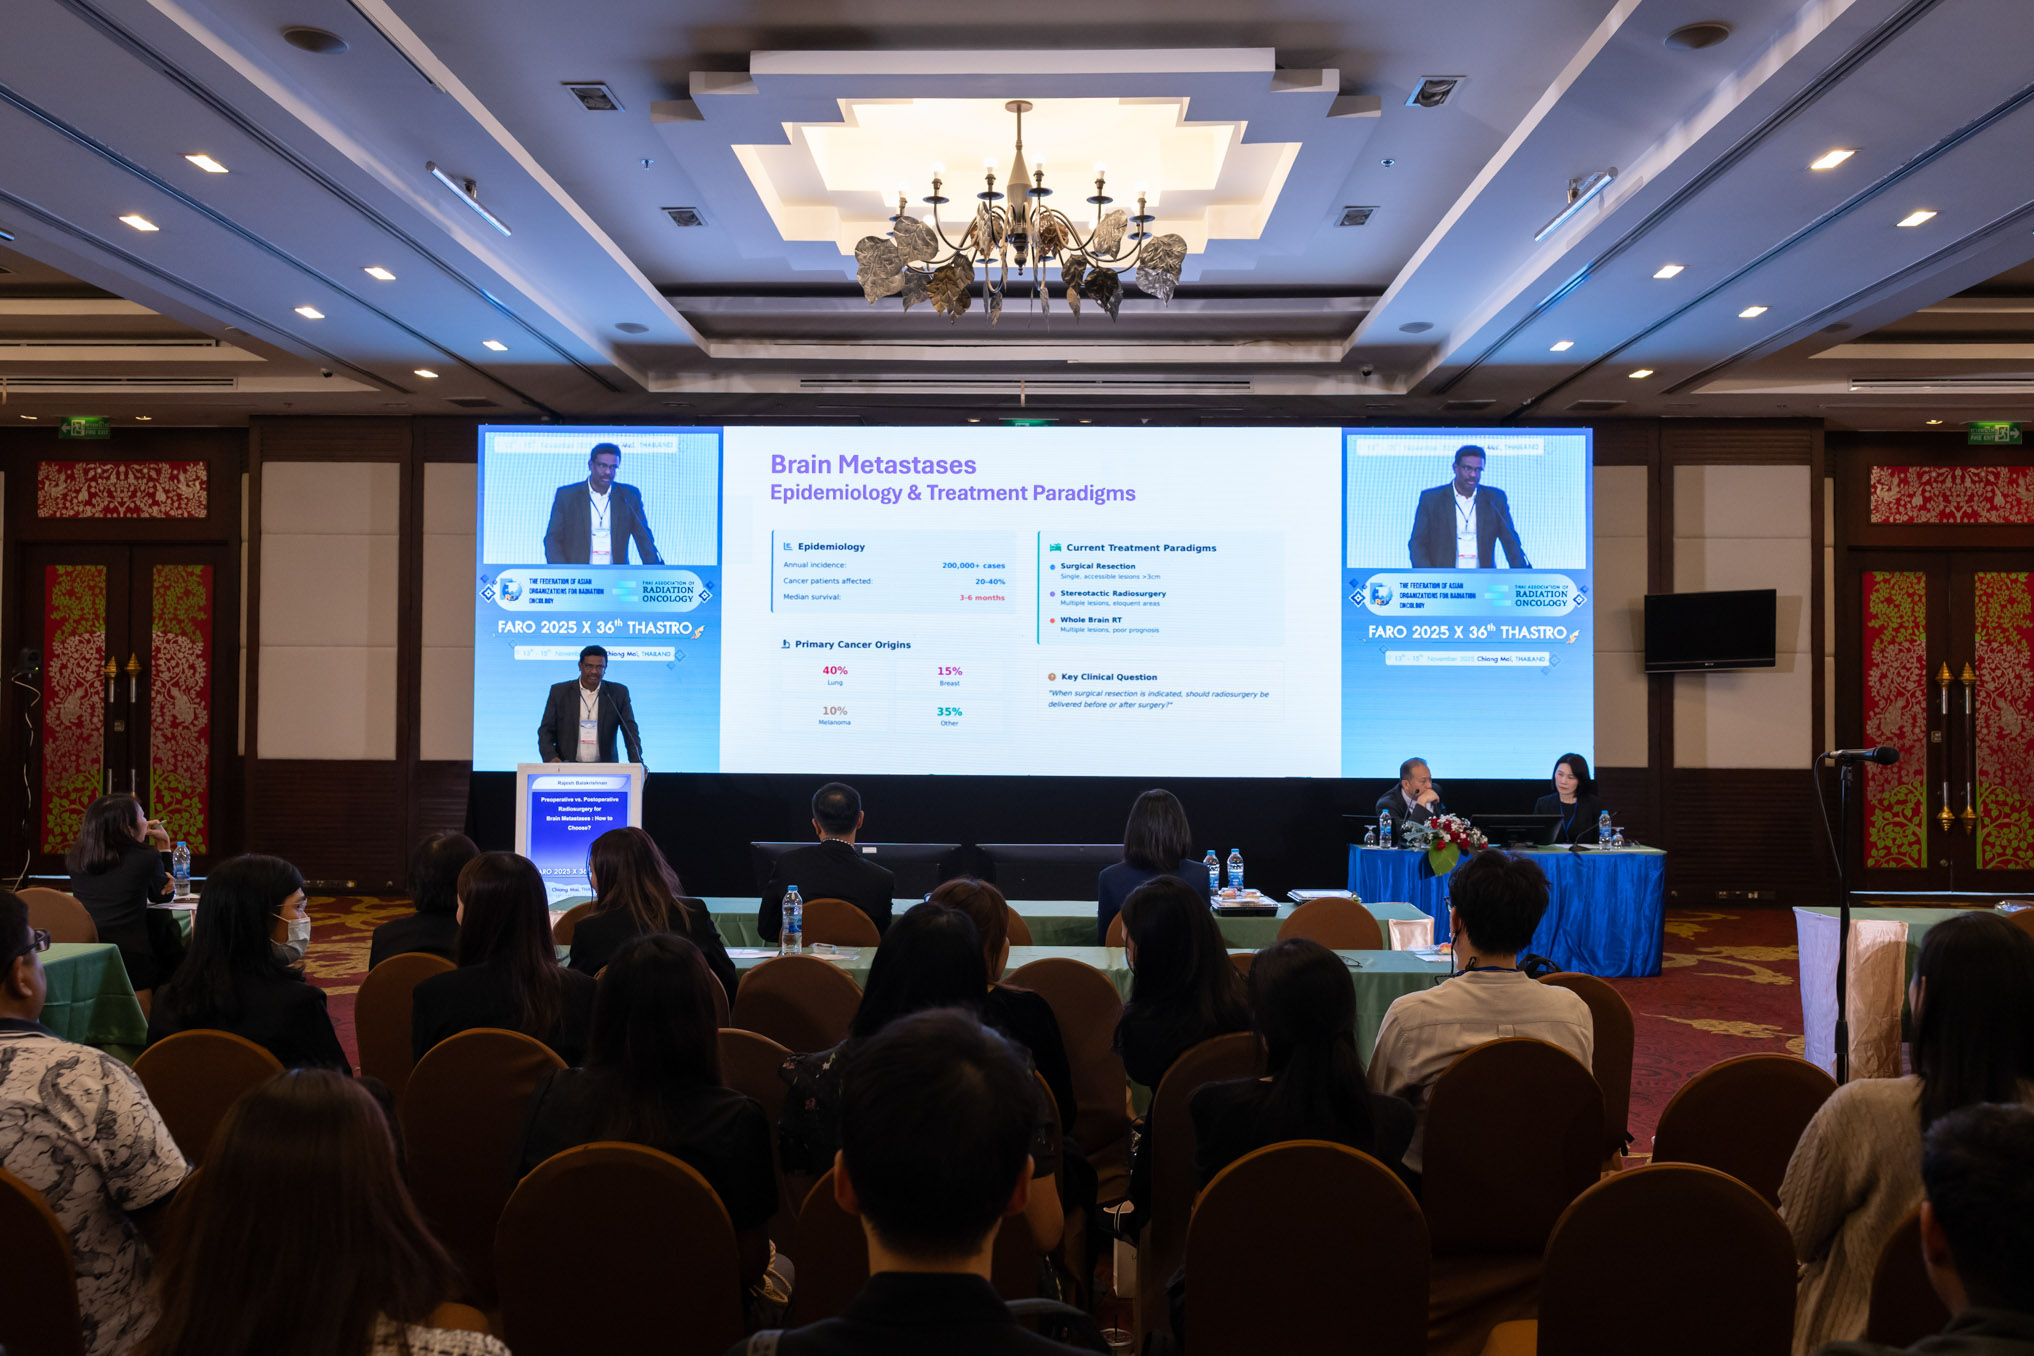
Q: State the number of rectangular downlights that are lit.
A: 12